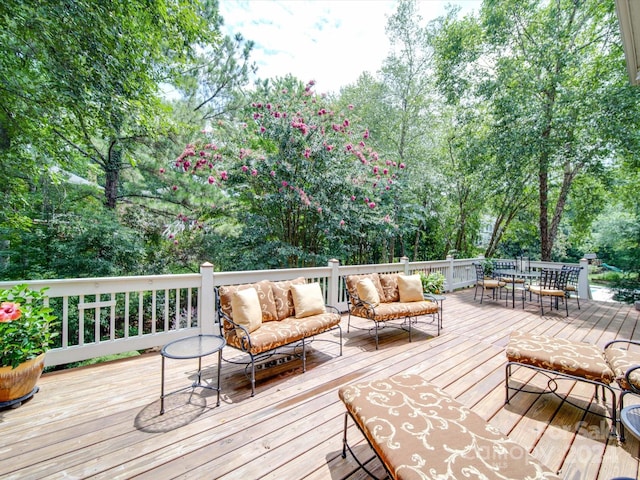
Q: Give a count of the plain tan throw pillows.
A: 4